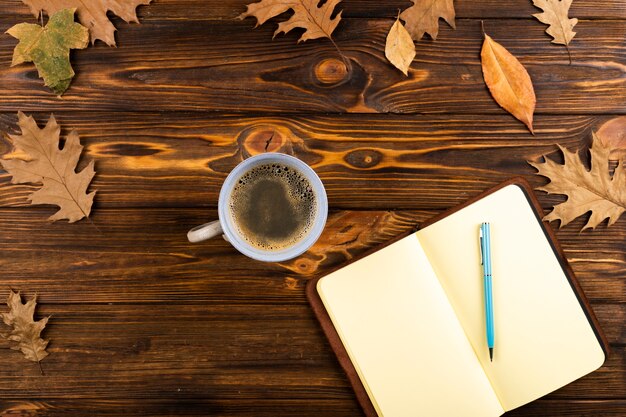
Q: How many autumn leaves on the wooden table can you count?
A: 10